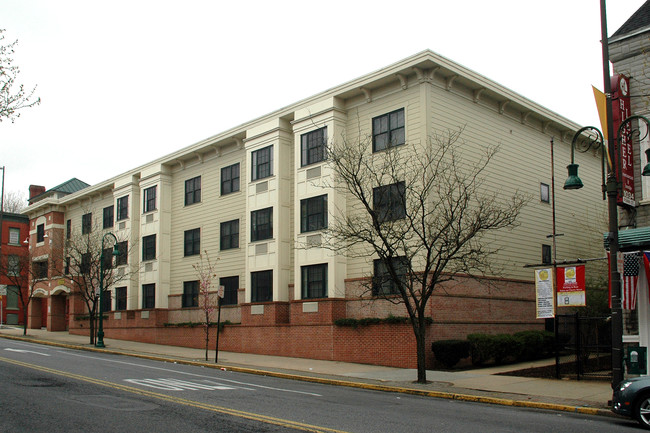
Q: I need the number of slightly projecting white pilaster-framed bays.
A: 4